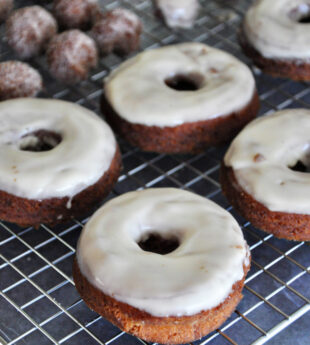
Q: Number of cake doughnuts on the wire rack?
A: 5